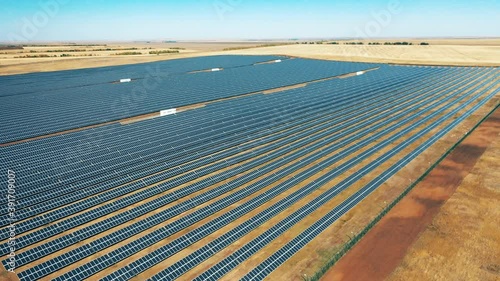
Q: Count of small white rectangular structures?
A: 5